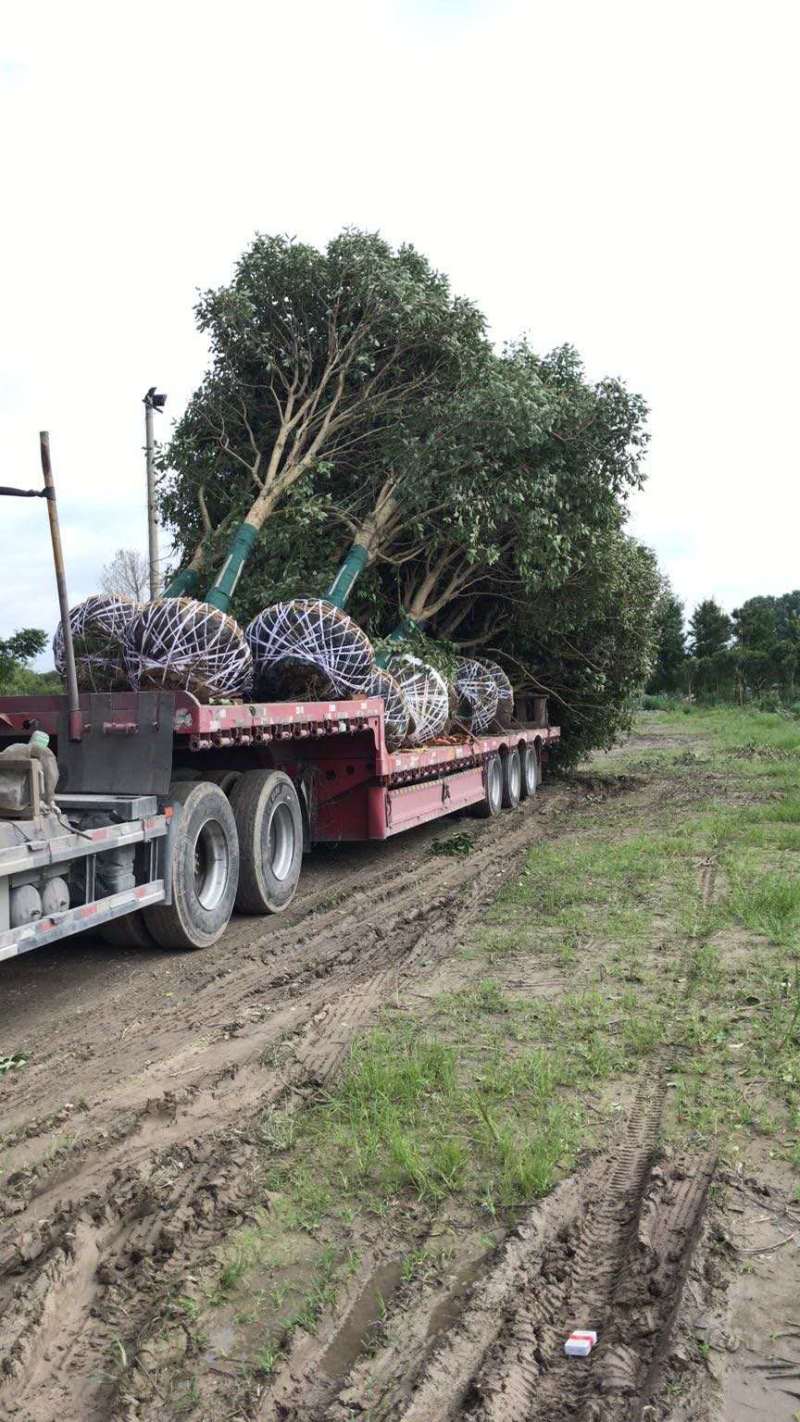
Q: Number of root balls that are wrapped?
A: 7